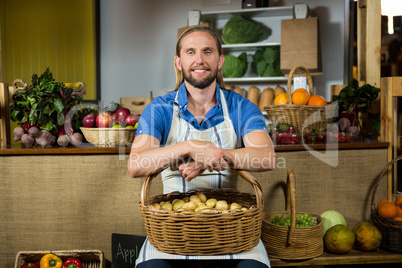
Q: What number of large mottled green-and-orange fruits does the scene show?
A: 2